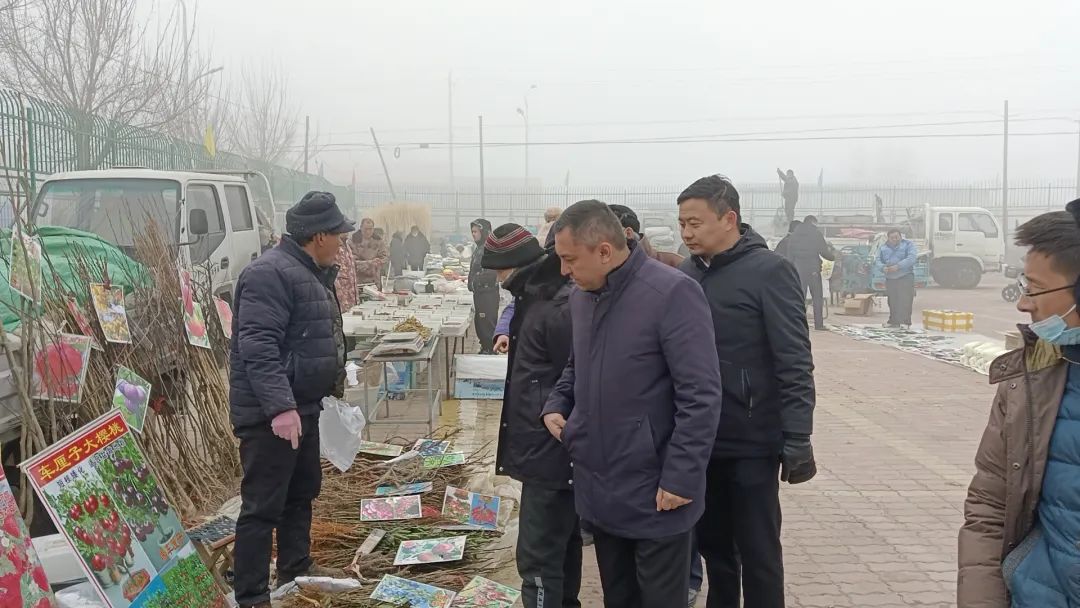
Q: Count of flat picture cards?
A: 9